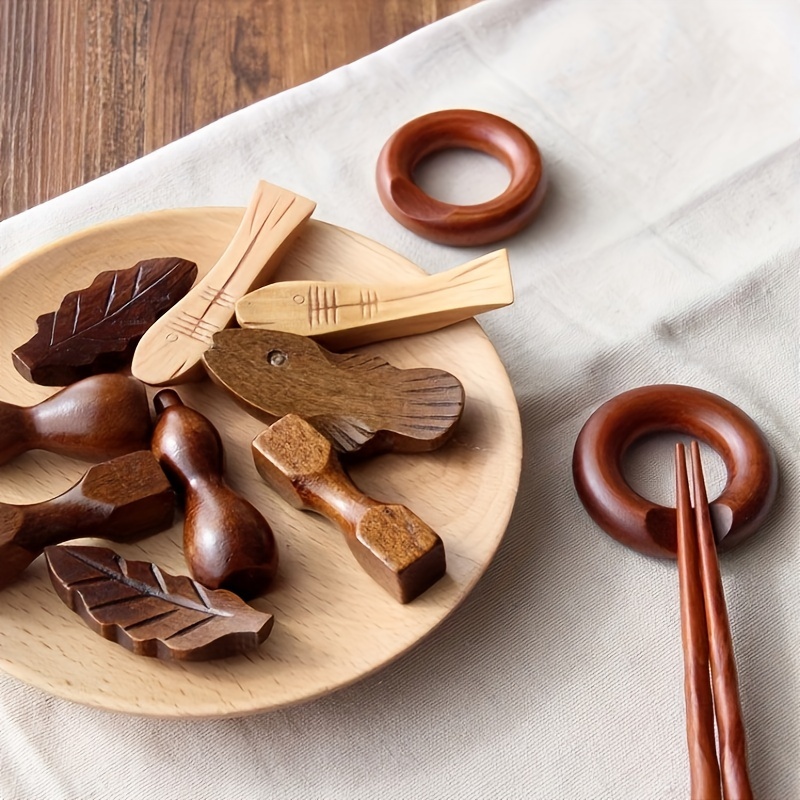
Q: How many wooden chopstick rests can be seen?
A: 11